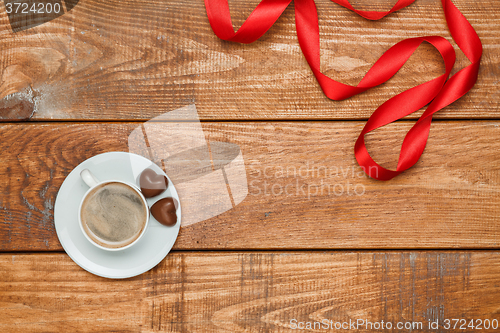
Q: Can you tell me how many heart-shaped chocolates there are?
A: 2